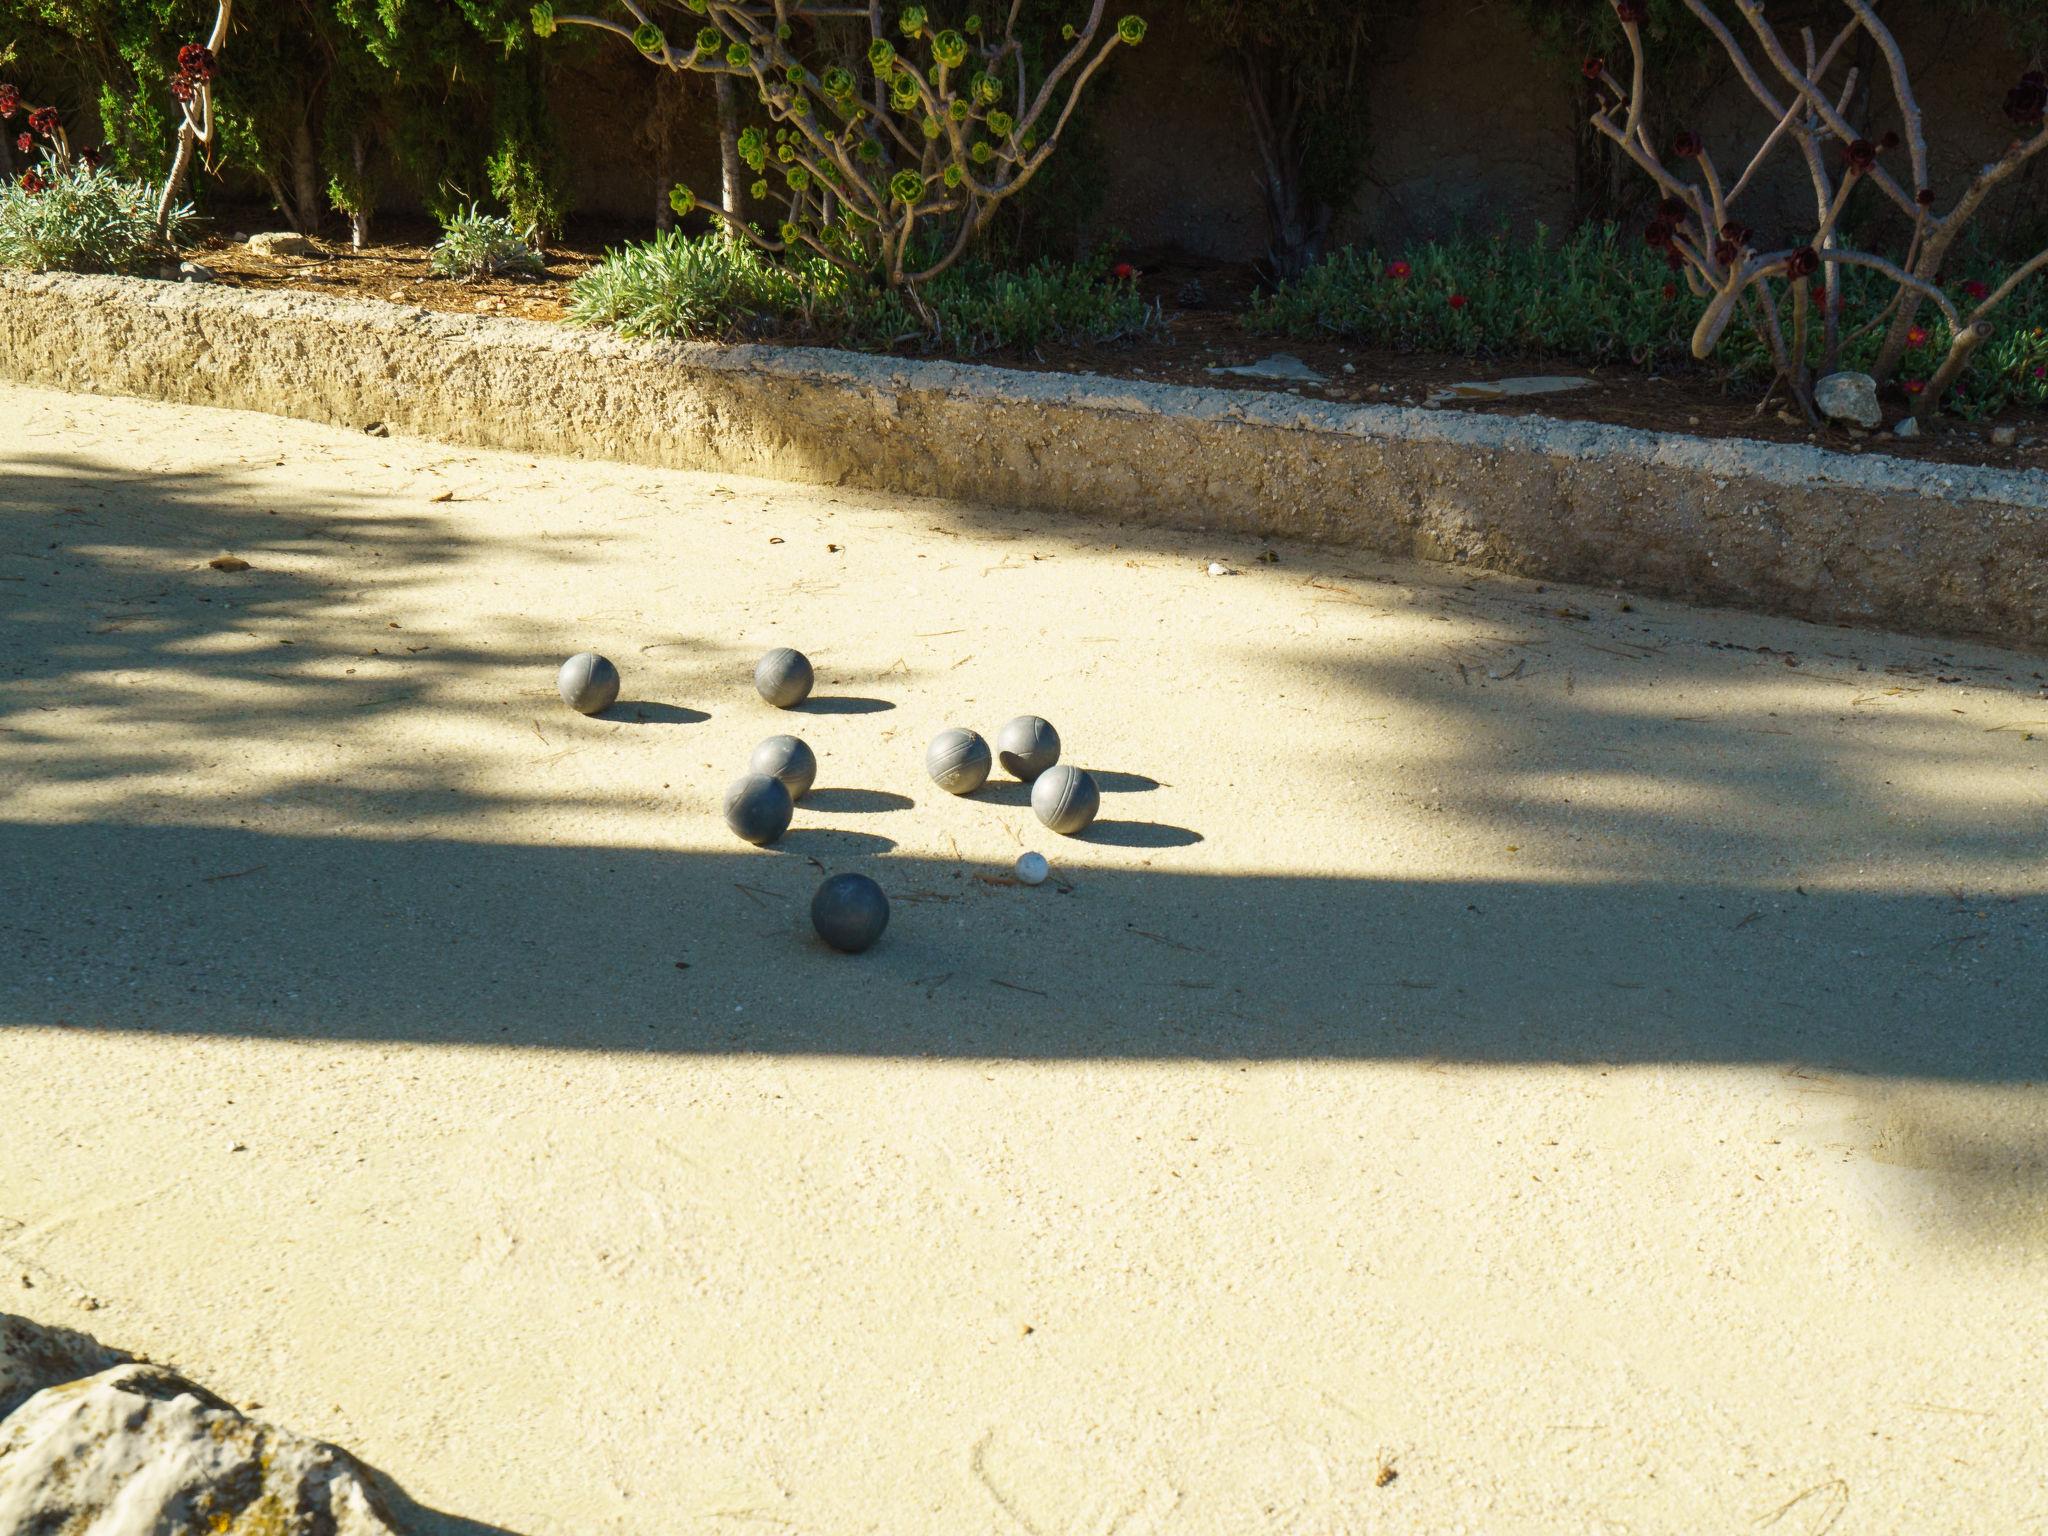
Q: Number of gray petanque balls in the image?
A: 8